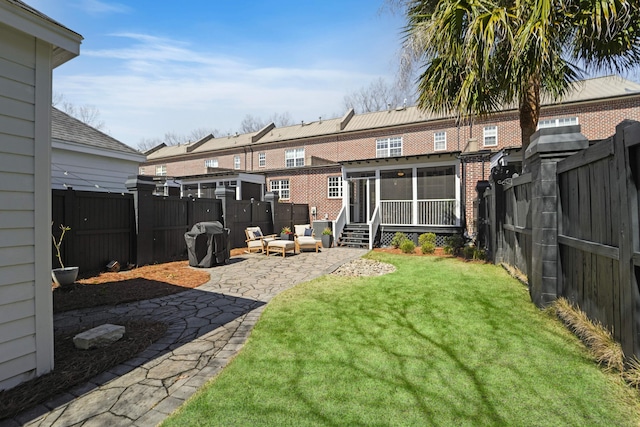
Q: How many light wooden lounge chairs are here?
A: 2